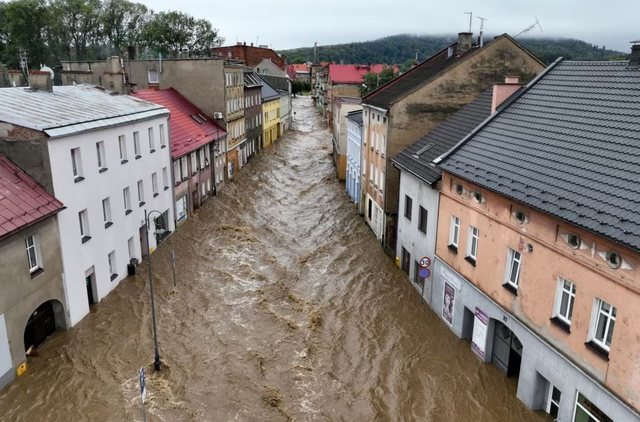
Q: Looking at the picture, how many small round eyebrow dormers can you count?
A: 5